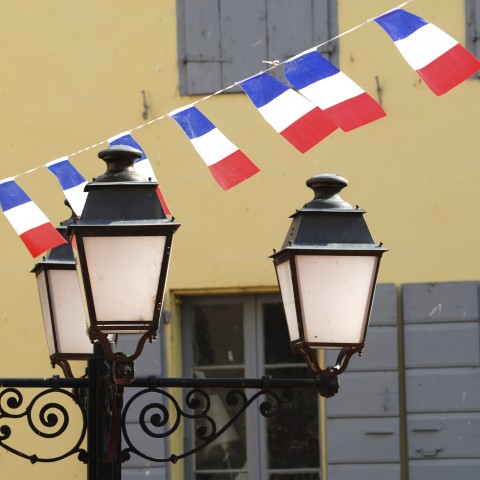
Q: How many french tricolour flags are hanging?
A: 7